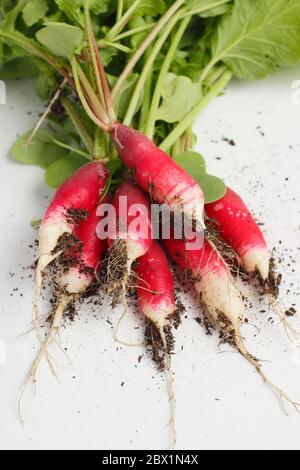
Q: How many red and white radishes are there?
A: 7